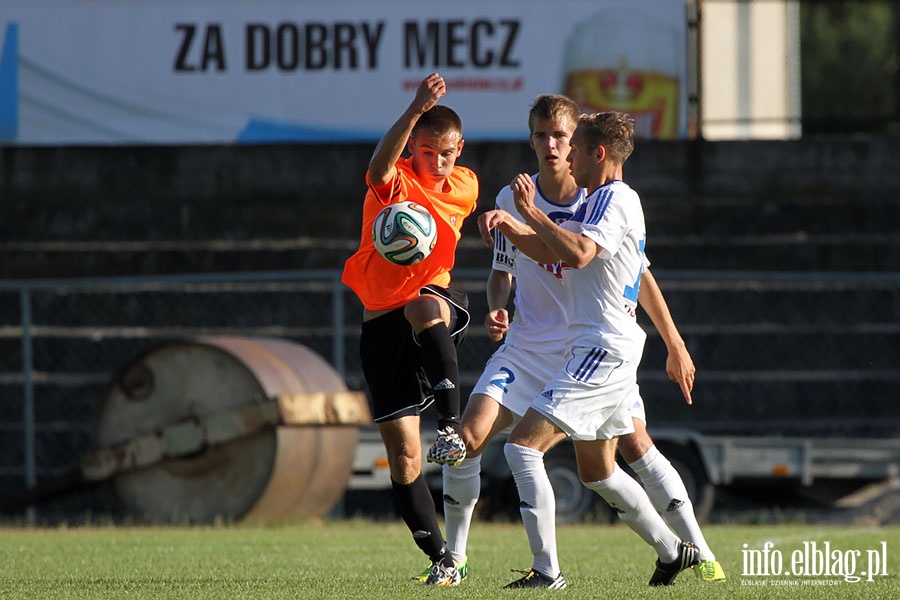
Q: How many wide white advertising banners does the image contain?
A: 1